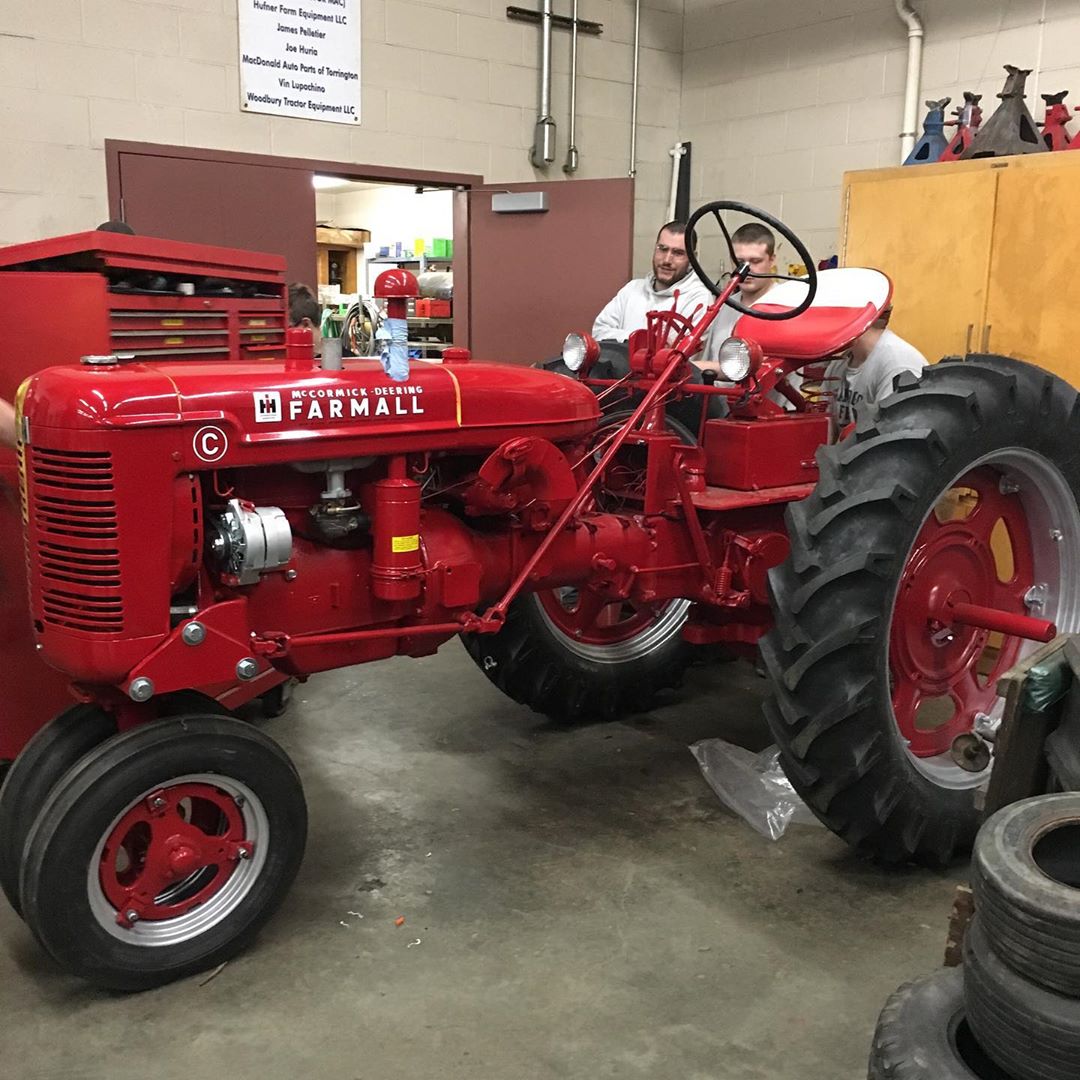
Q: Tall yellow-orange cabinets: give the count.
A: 1